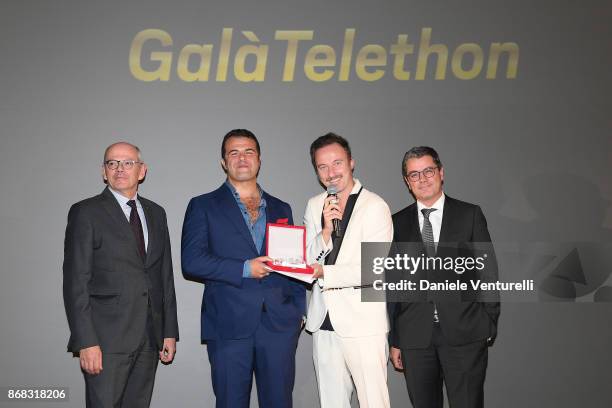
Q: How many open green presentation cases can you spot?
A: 0